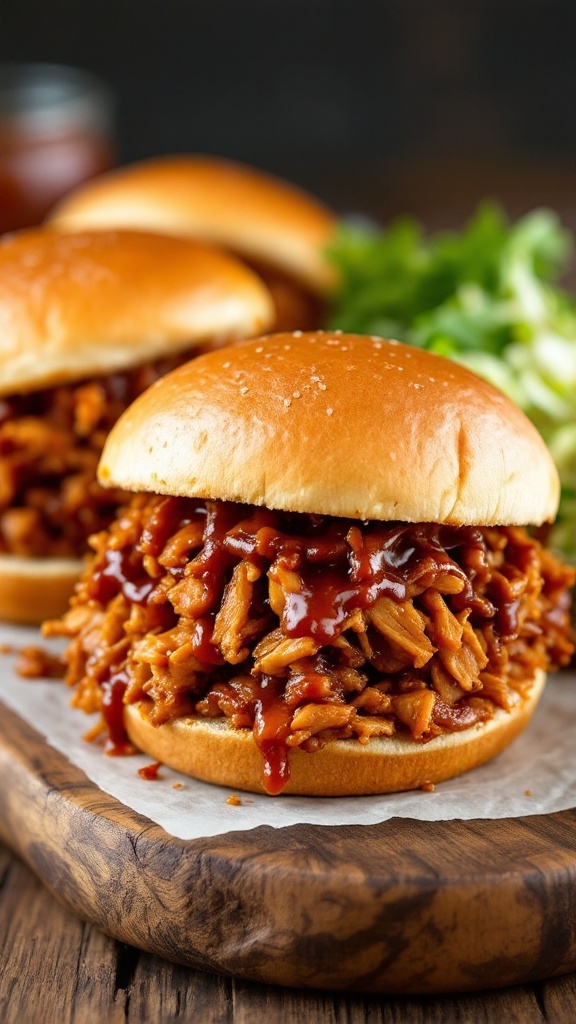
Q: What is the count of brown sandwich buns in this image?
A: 3